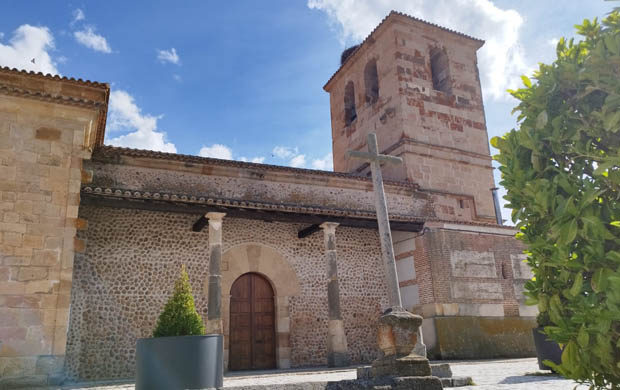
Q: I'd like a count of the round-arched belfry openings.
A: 3